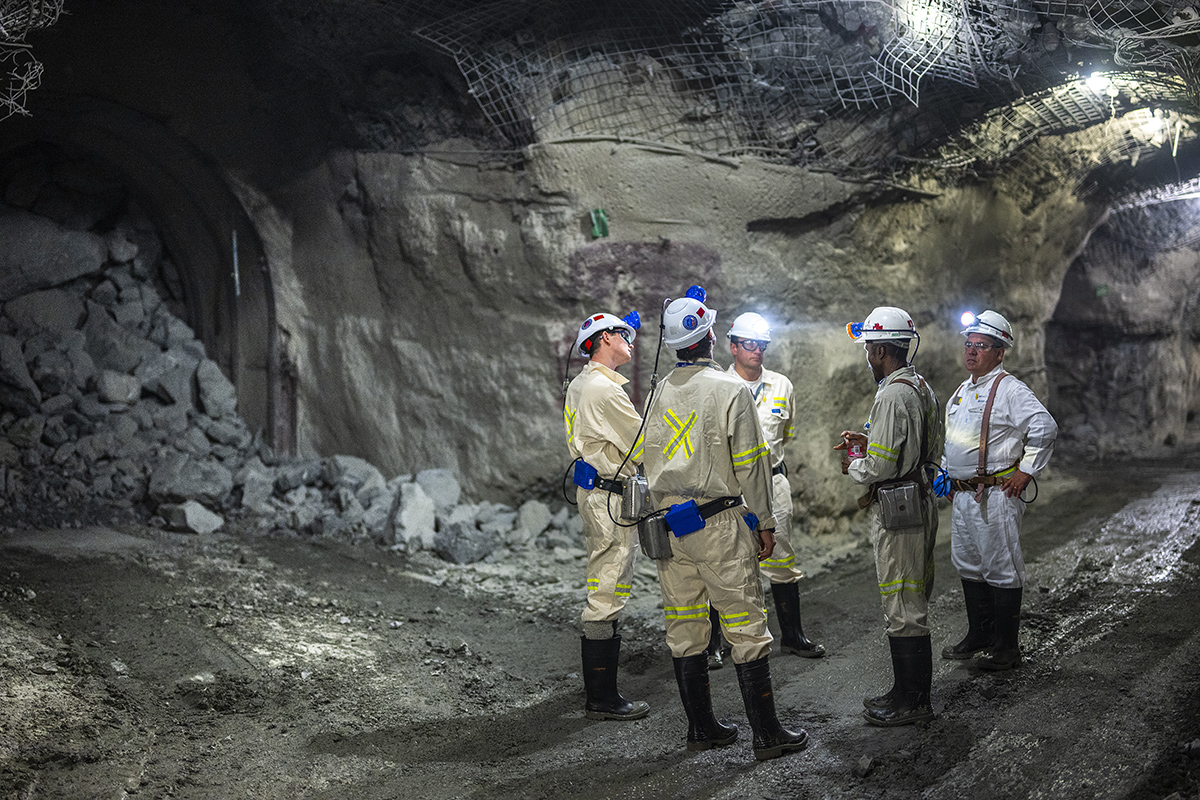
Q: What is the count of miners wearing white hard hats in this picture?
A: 5